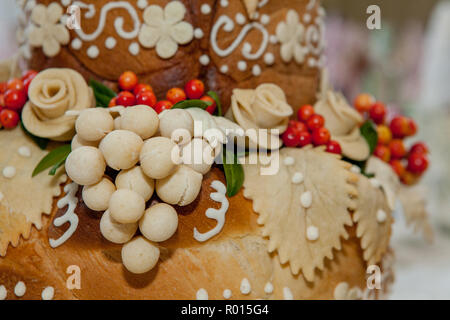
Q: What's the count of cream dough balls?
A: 15